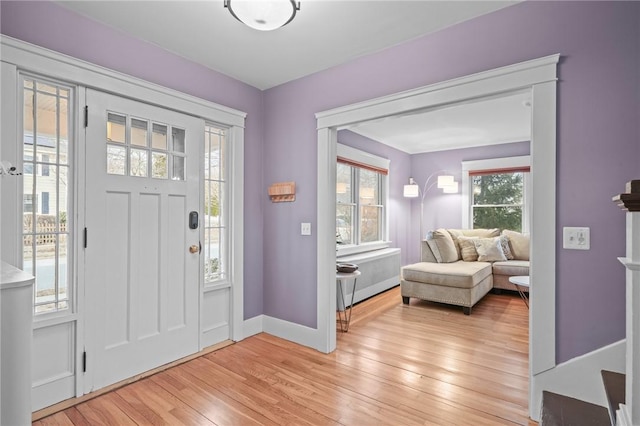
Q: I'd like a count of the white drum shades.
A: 3